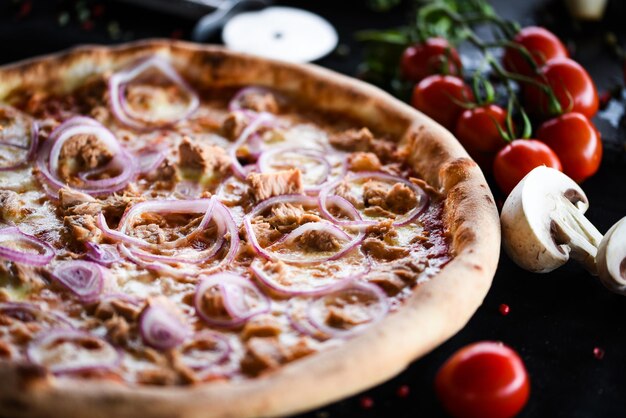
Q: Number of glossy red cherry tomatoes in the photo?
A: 8